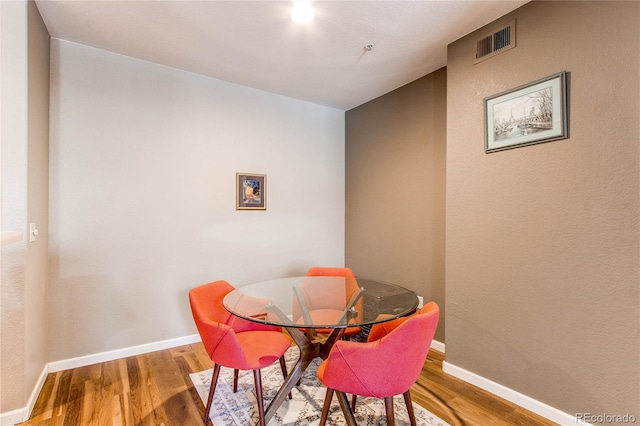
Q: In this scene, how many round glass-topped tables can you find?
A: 1